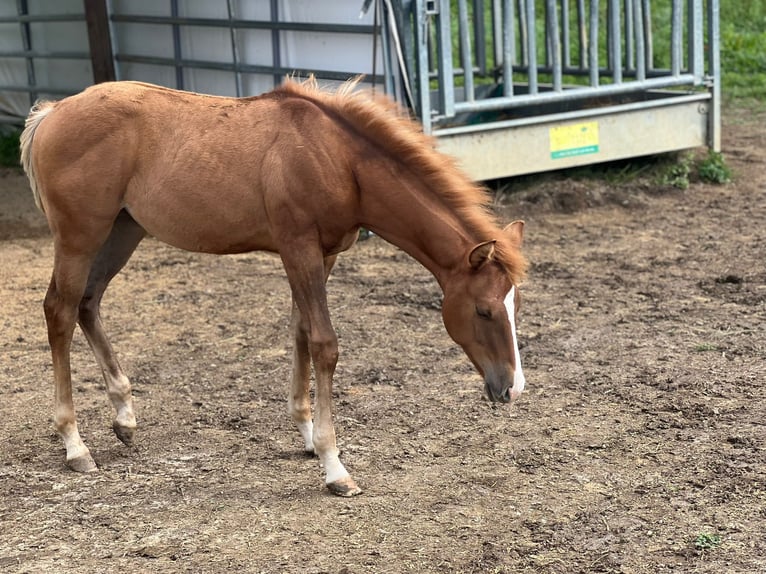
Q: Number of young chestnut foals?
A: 1